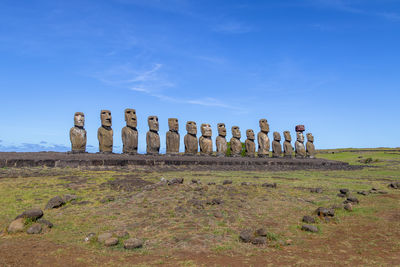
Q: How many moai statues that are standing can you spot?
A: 15